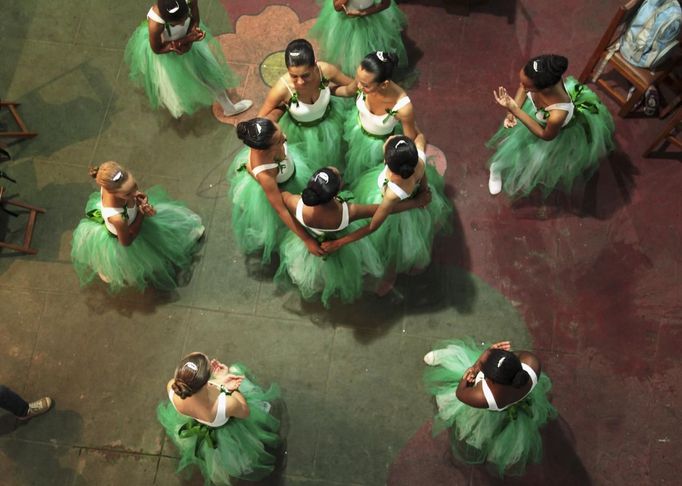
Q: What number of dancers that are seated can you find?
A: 0